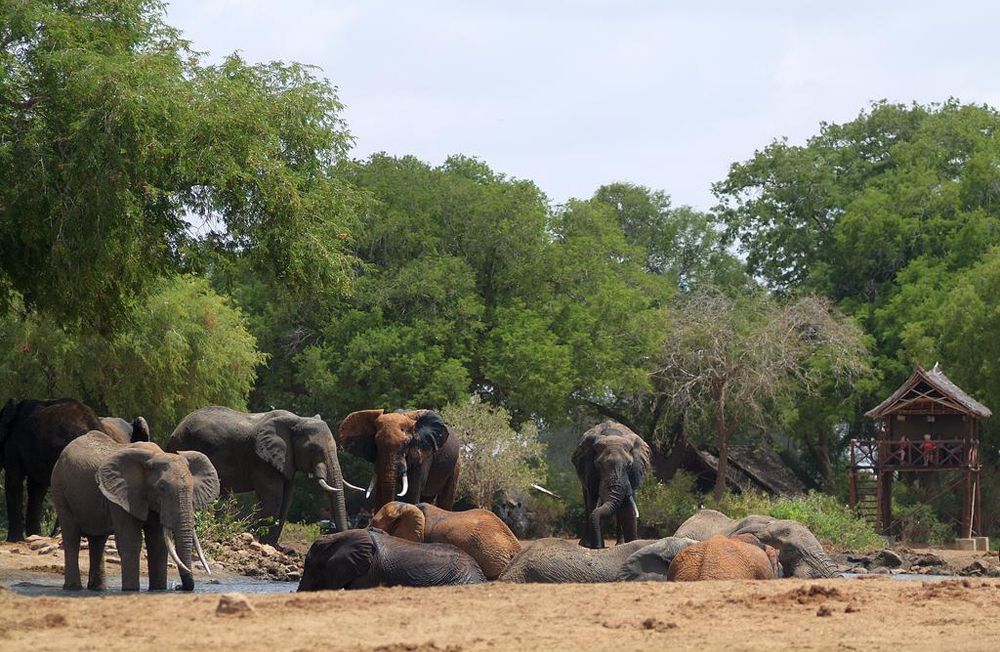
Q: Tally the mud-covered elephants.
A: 3